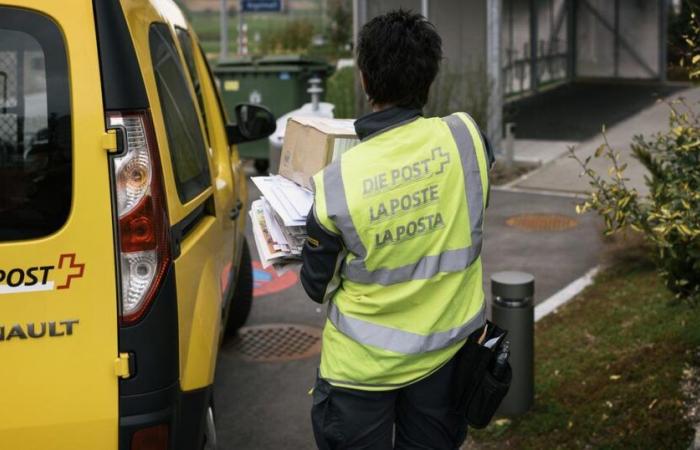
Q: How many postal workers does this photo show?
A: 1